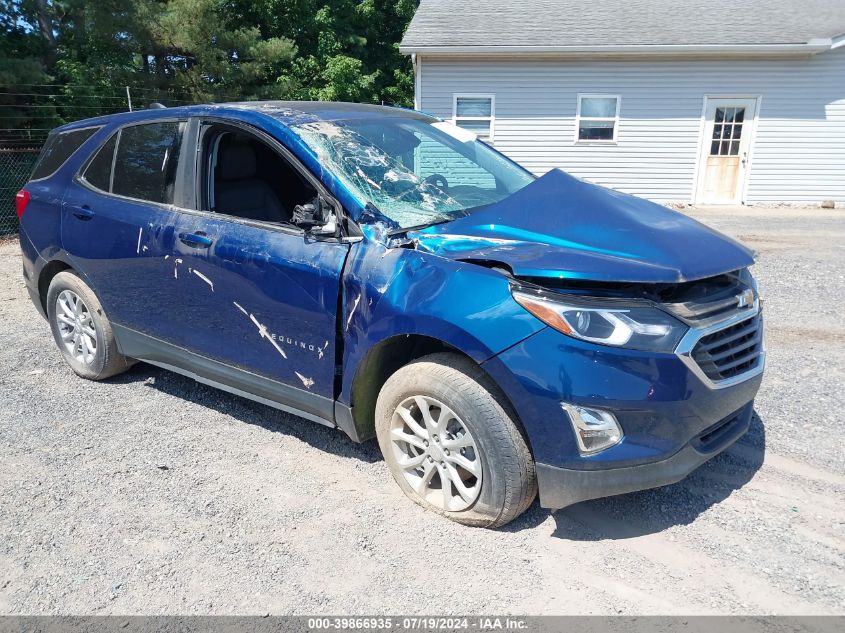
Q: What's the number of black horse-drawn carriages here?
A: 0